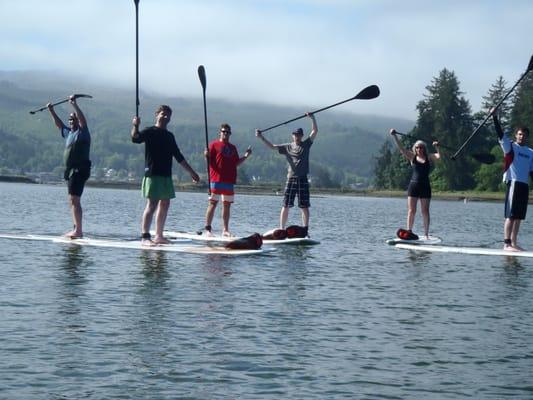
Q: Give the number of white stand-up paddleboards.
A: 6